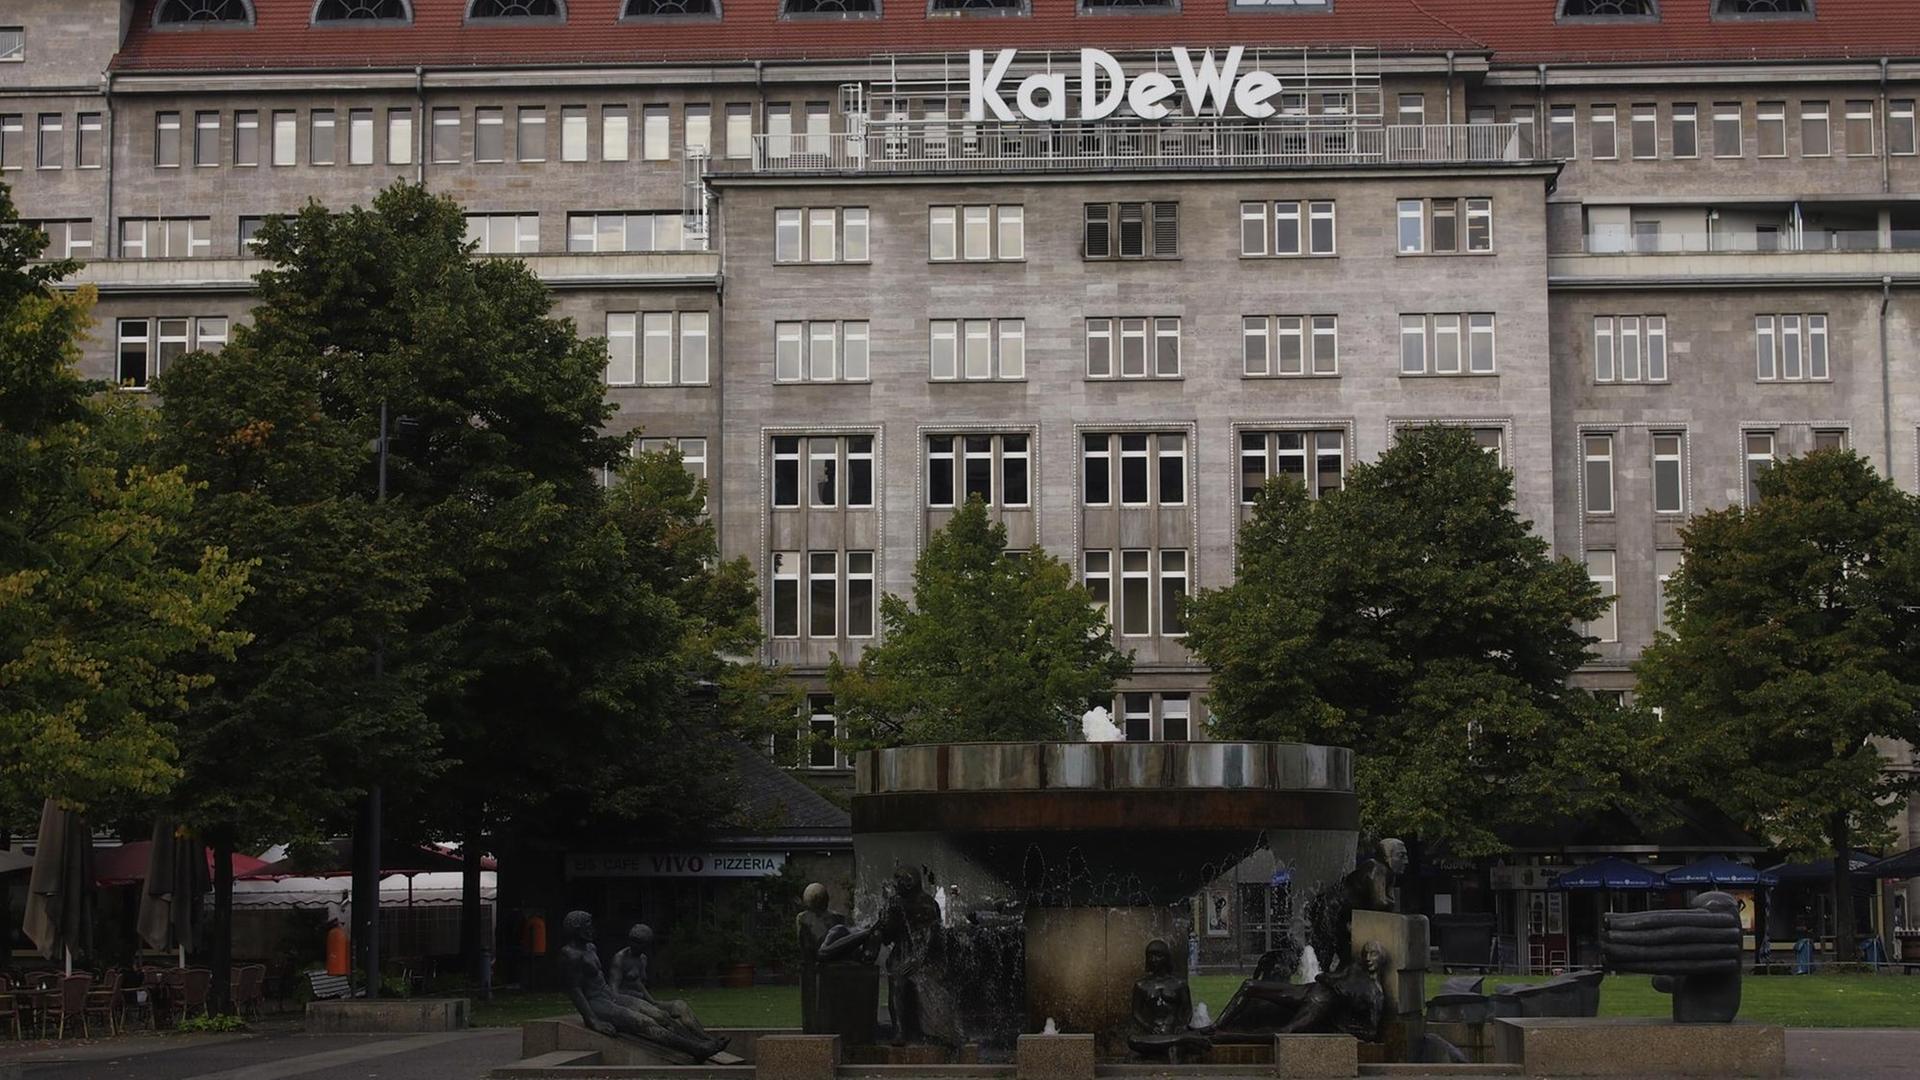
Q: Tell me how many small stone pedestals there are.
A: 3